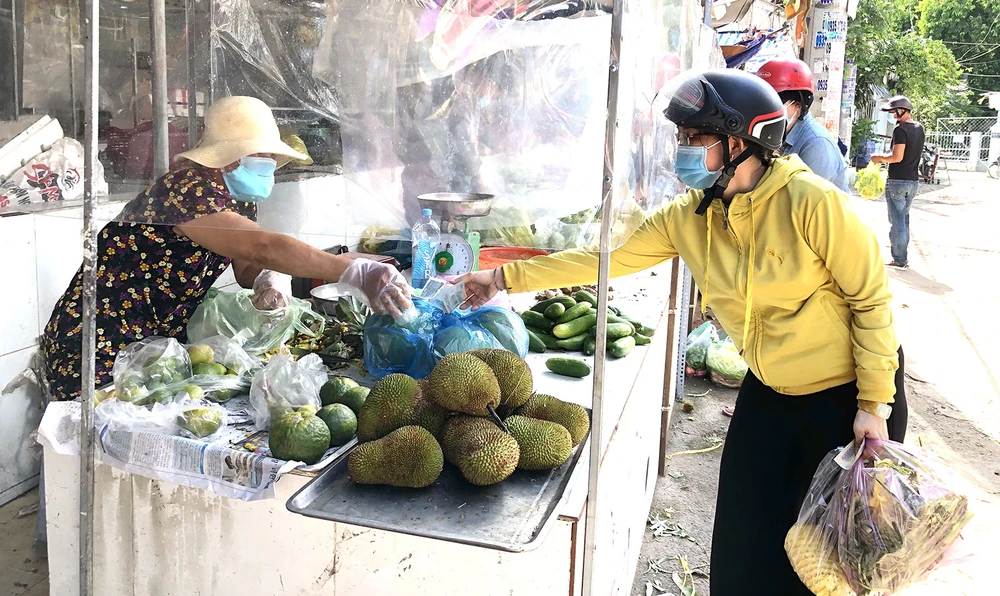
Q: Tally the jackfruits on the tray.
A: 8